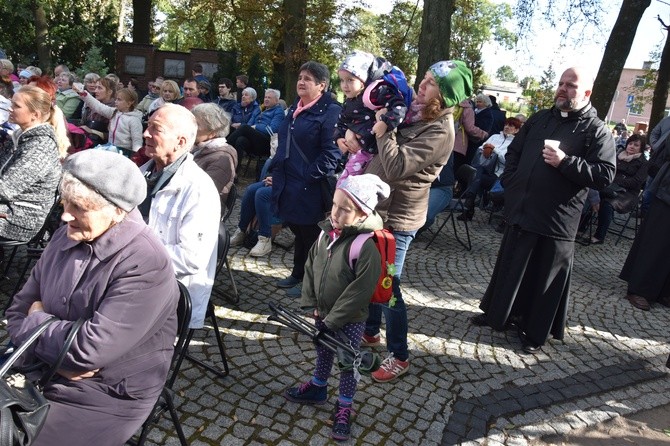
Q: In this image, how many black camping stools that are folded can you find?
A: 1